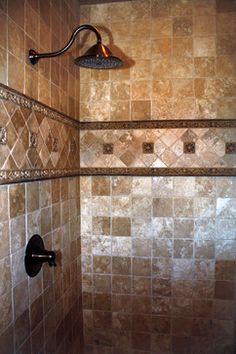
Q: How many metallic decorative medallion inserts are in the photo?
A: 8